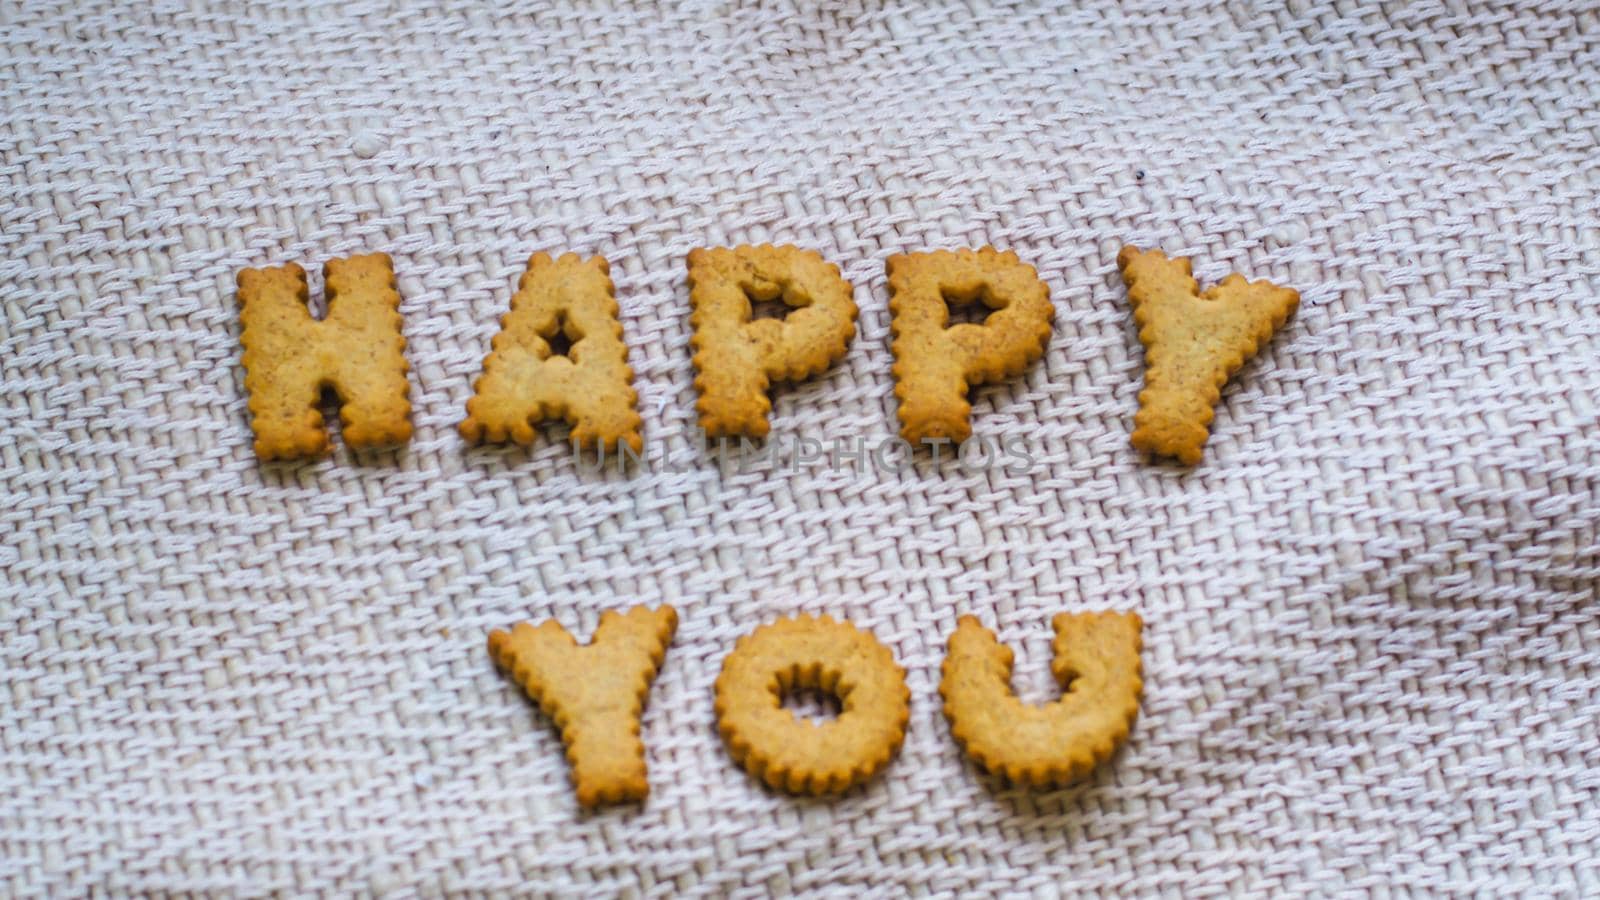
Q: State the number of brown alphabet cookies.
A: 8